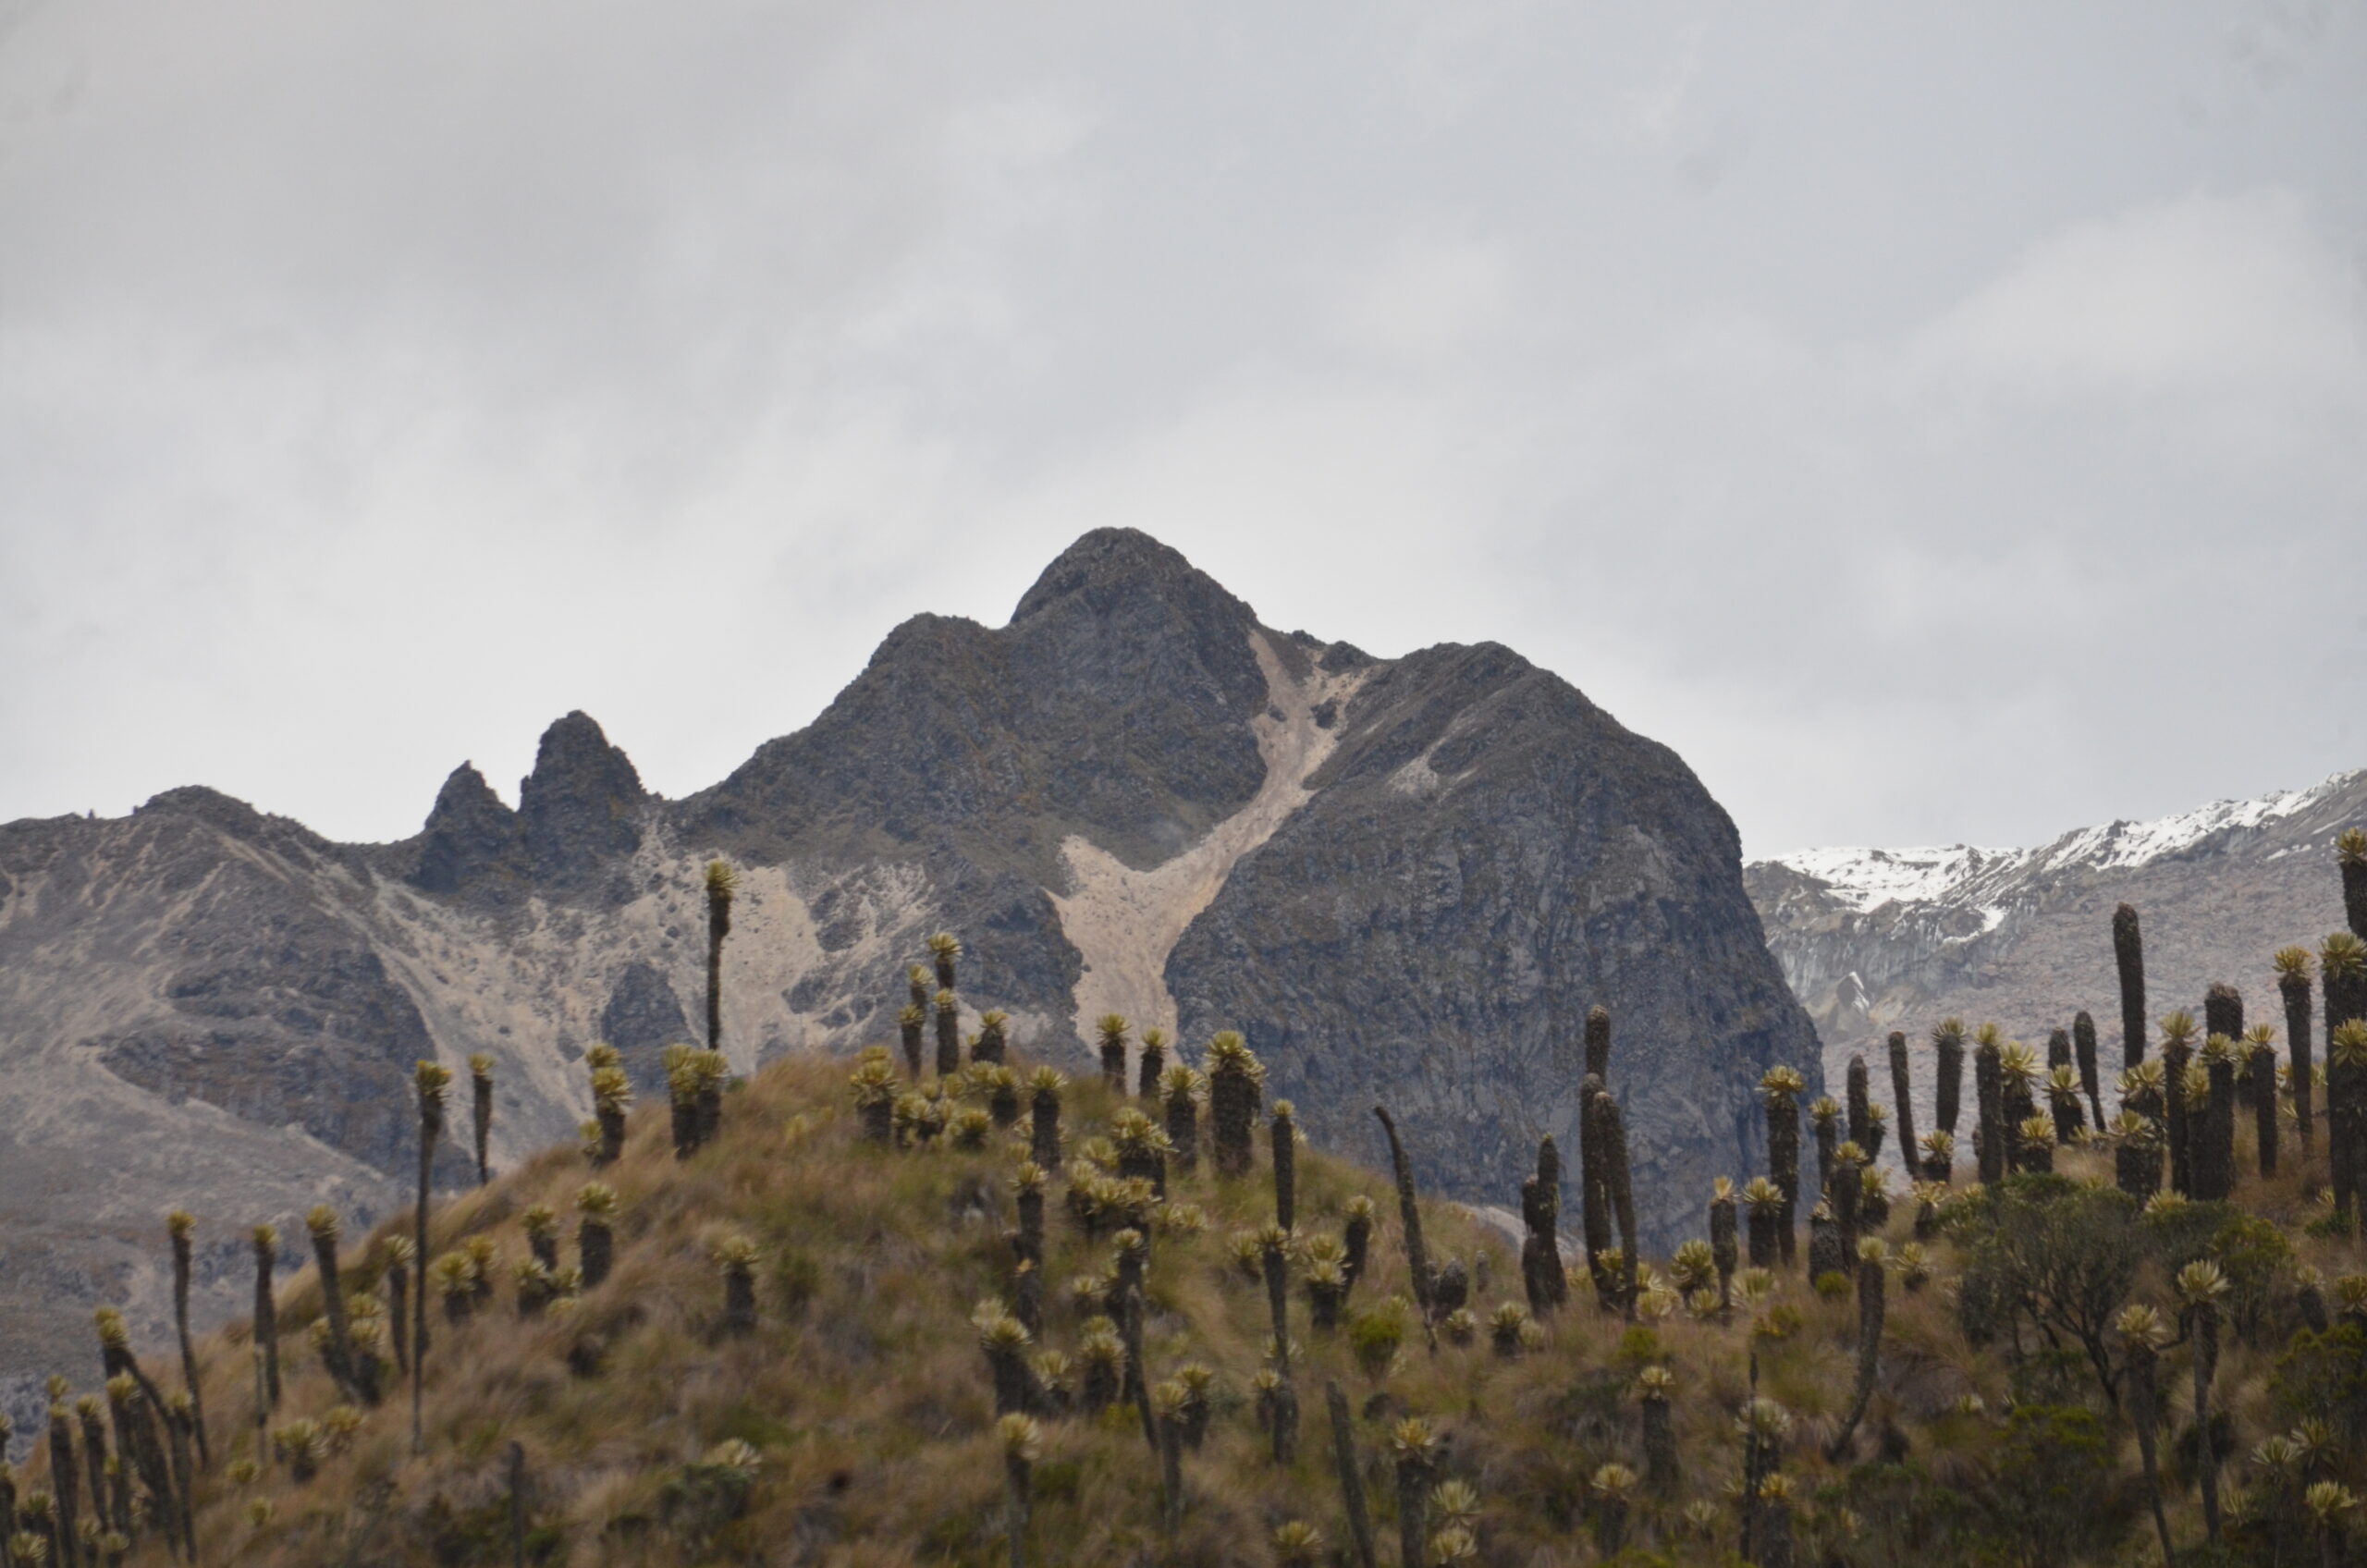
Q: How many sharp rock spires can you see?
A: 2